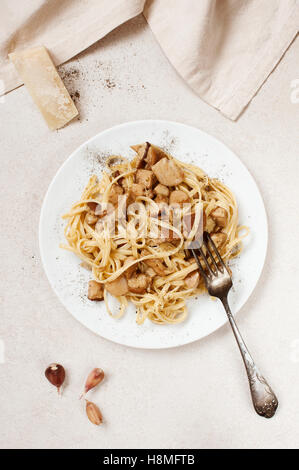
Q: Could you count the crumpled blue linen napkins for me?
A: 0